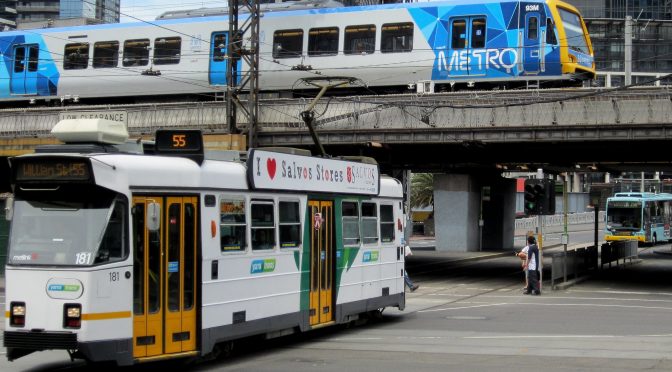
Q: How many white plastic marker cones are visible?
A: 0